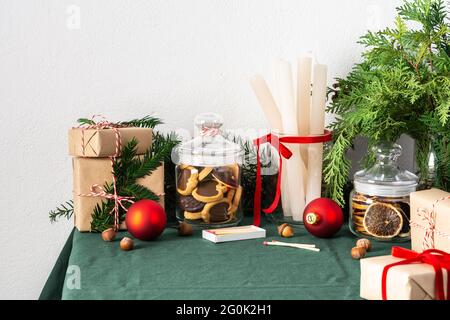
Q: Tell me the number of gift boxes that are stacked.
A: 2